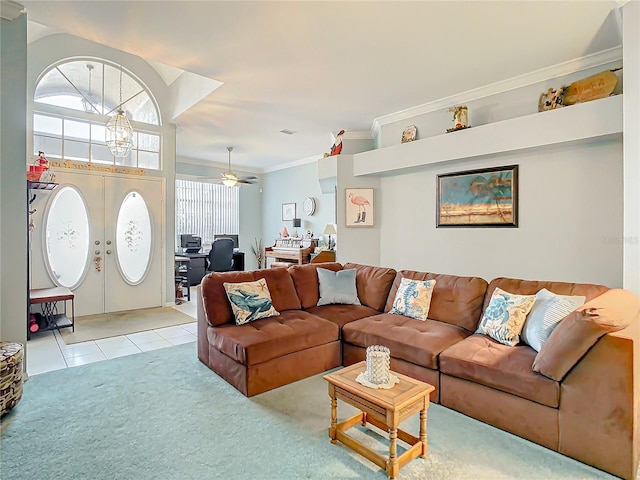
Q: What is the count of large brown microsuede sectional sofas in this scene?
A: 1